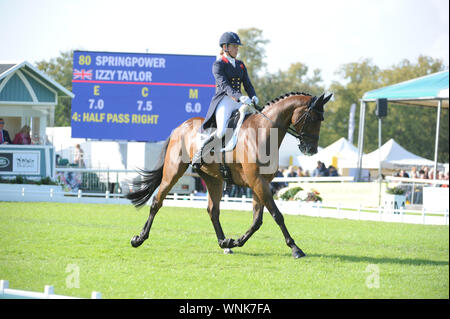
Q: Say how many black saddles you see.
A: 1